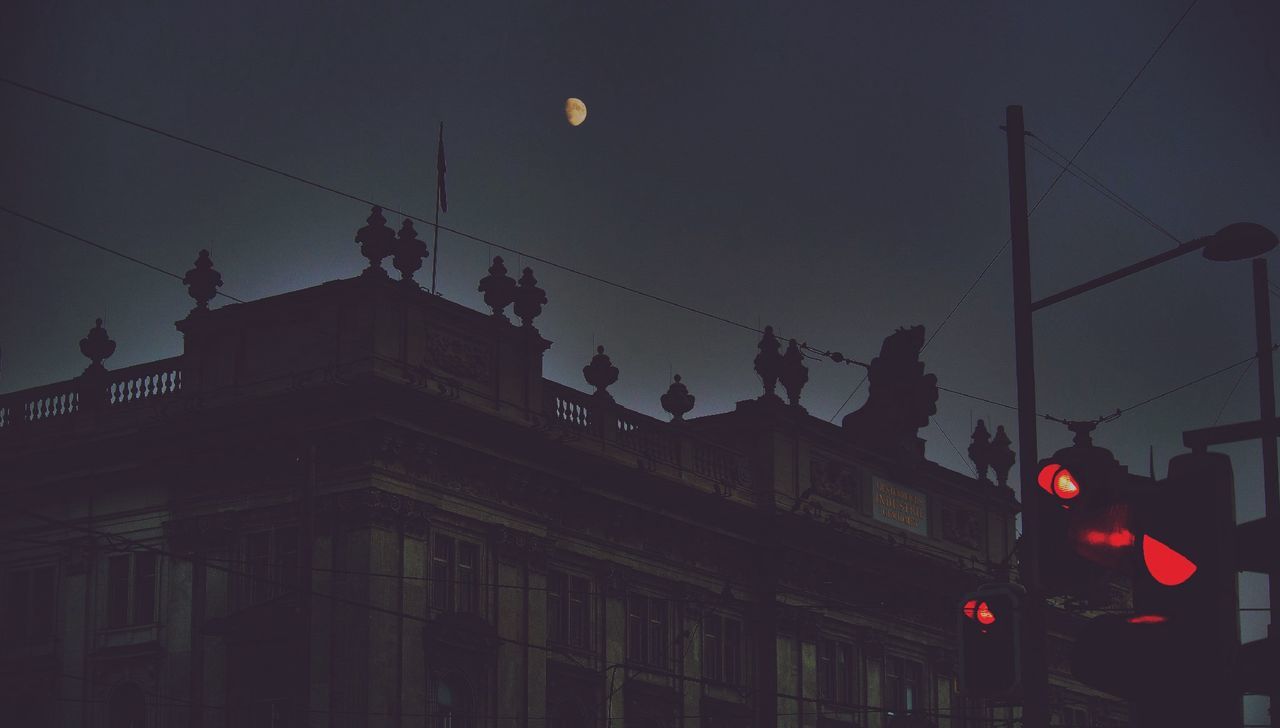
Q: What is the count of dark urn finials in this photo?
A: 12